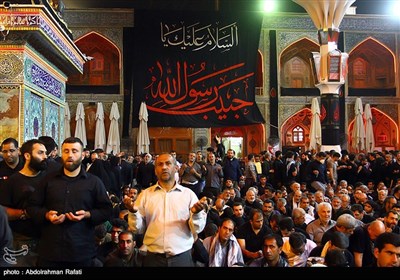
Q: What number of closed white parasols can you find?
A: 8